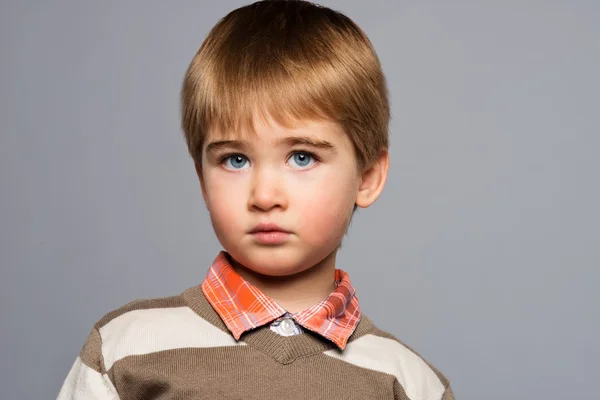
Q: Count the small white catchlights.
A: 2